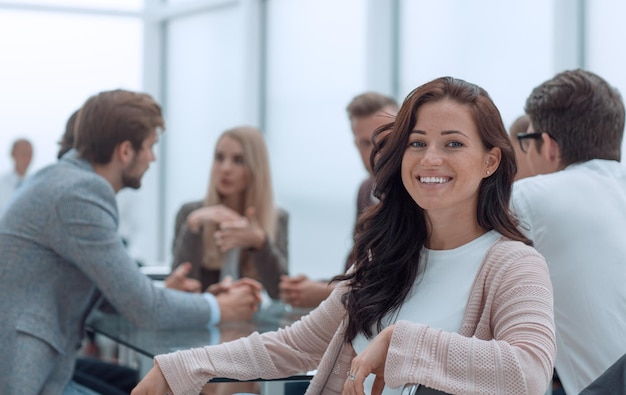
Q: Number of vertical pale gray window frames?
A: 4